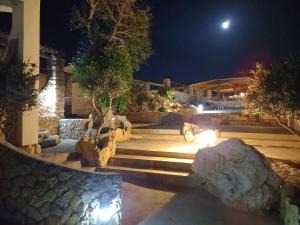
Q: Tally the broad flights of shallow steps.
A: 2